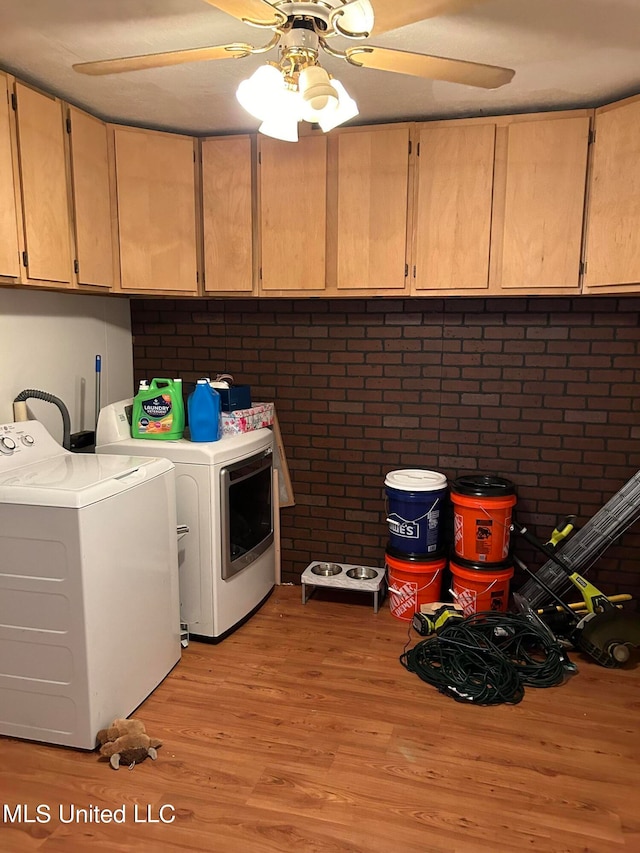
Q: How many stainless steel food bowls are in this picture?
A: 2